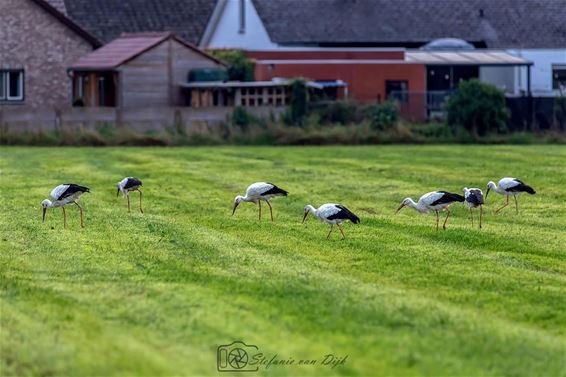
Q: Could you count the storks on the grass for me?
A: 7